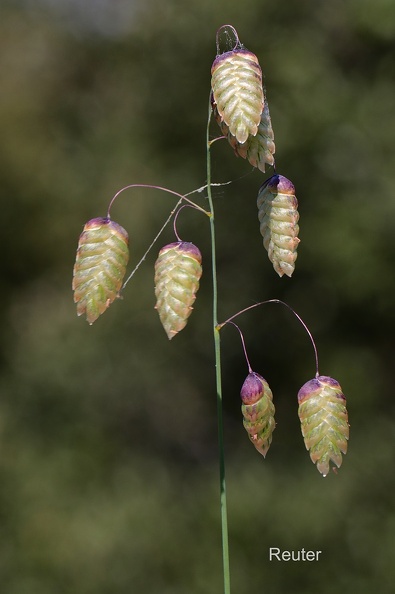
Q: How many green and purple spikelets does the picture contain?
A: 7